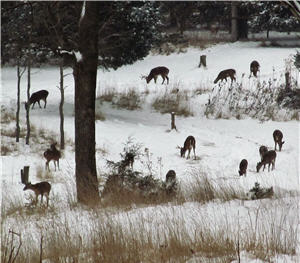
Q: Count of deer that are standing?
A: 12